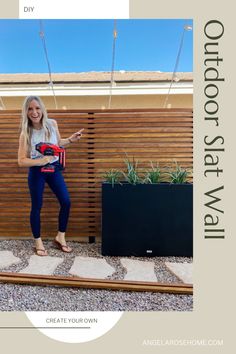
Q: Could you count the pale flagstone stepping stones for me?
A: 5